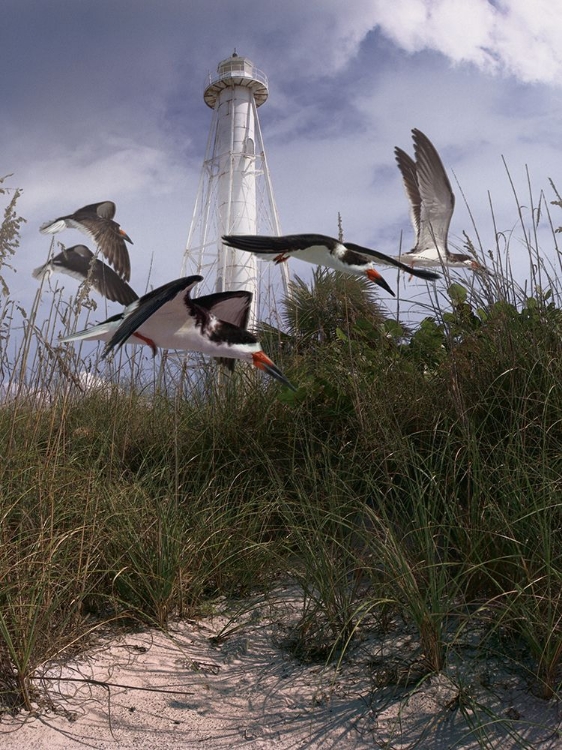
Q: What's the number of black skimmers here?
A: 5